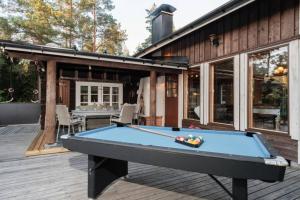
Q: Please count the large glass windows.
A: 3